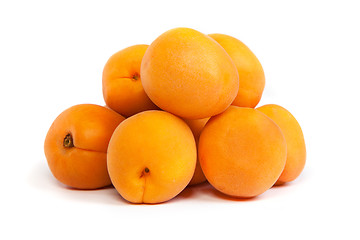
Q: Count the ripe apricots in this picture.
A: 8